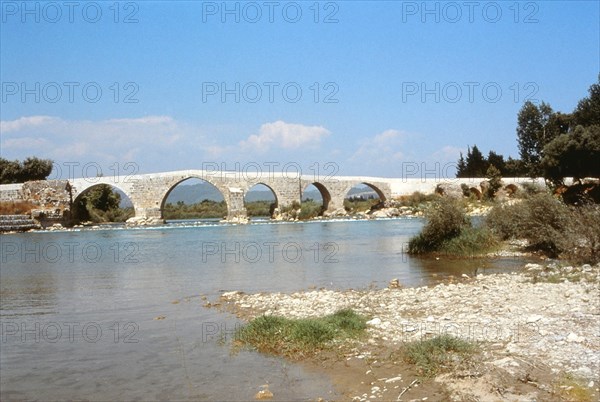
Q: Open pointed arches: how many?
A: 5